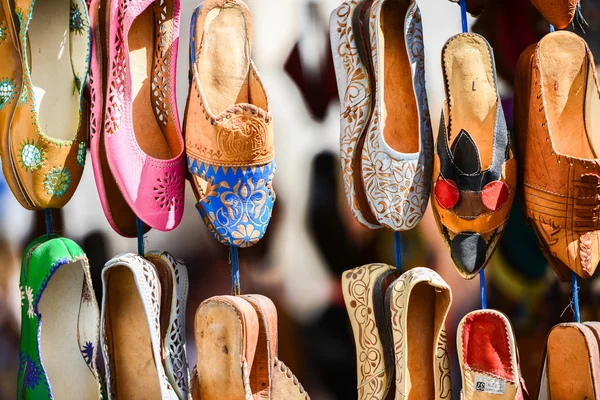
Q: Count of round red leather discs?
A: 2